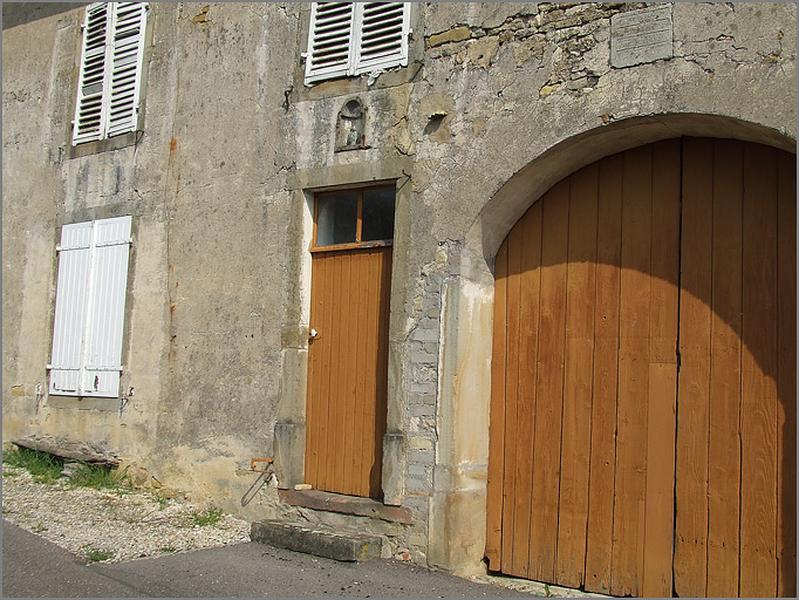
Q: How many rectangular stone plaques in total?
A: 1